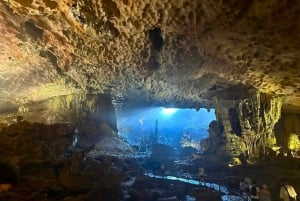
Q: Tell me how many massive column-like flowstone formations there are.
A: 2